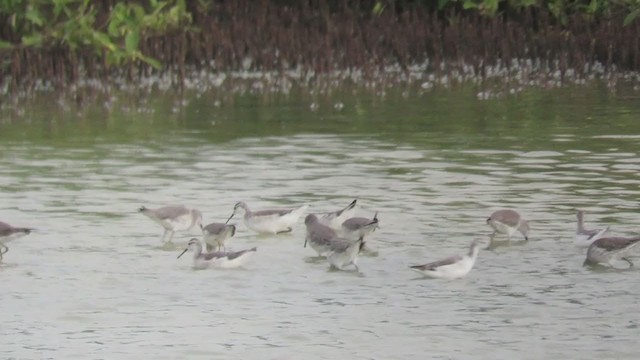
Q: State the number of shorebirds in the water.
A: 13